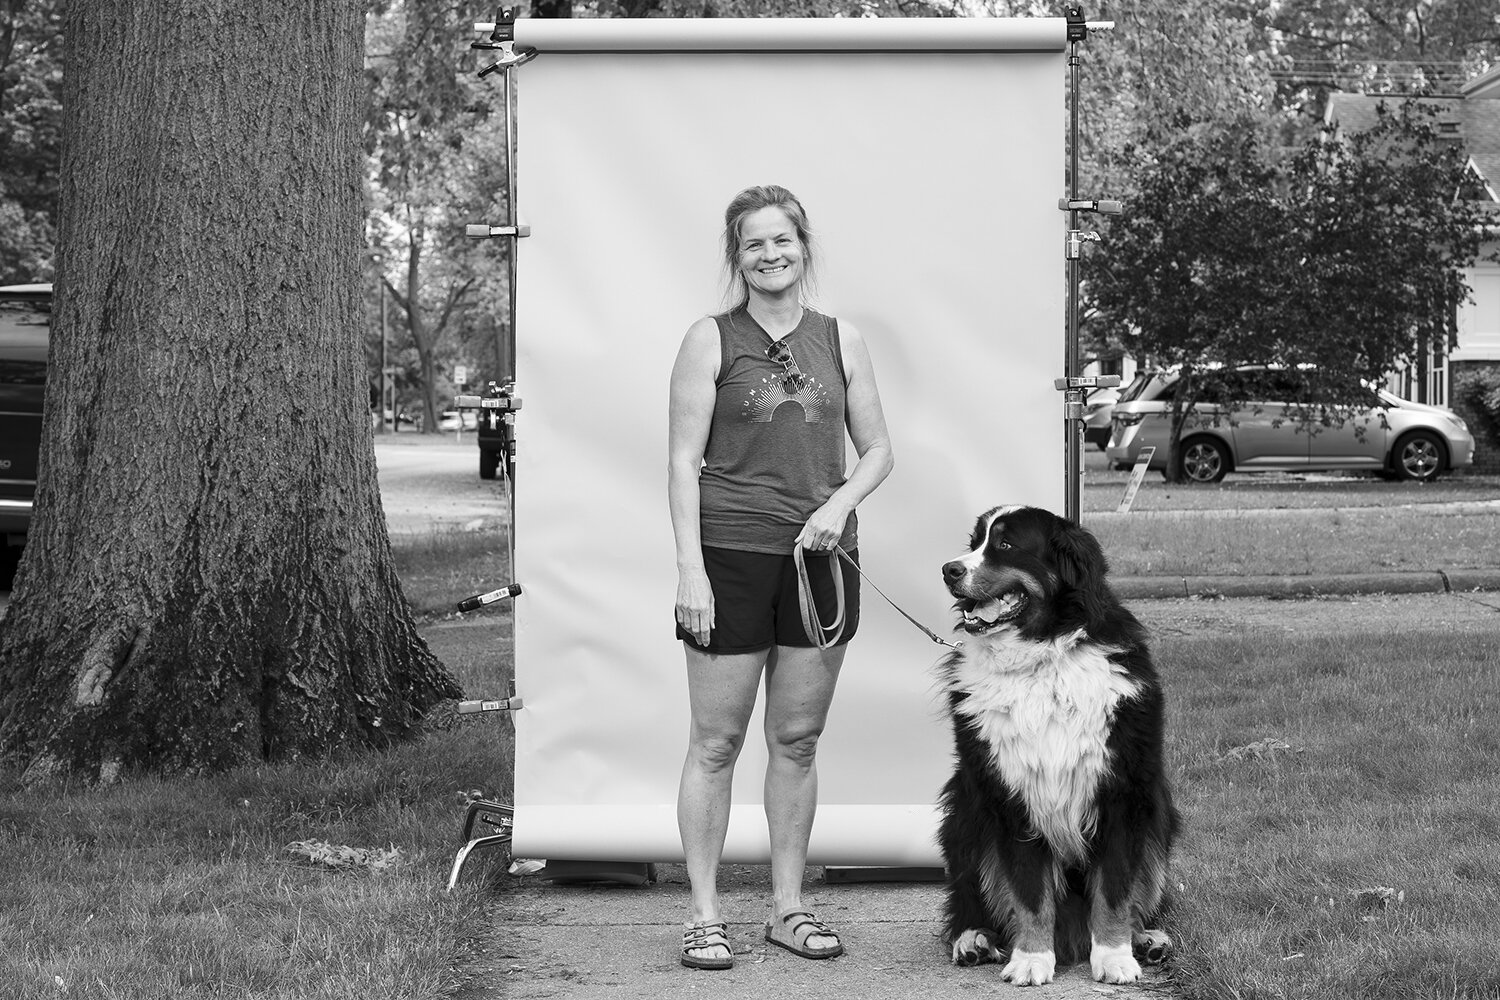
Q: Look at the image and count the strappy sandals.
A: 2